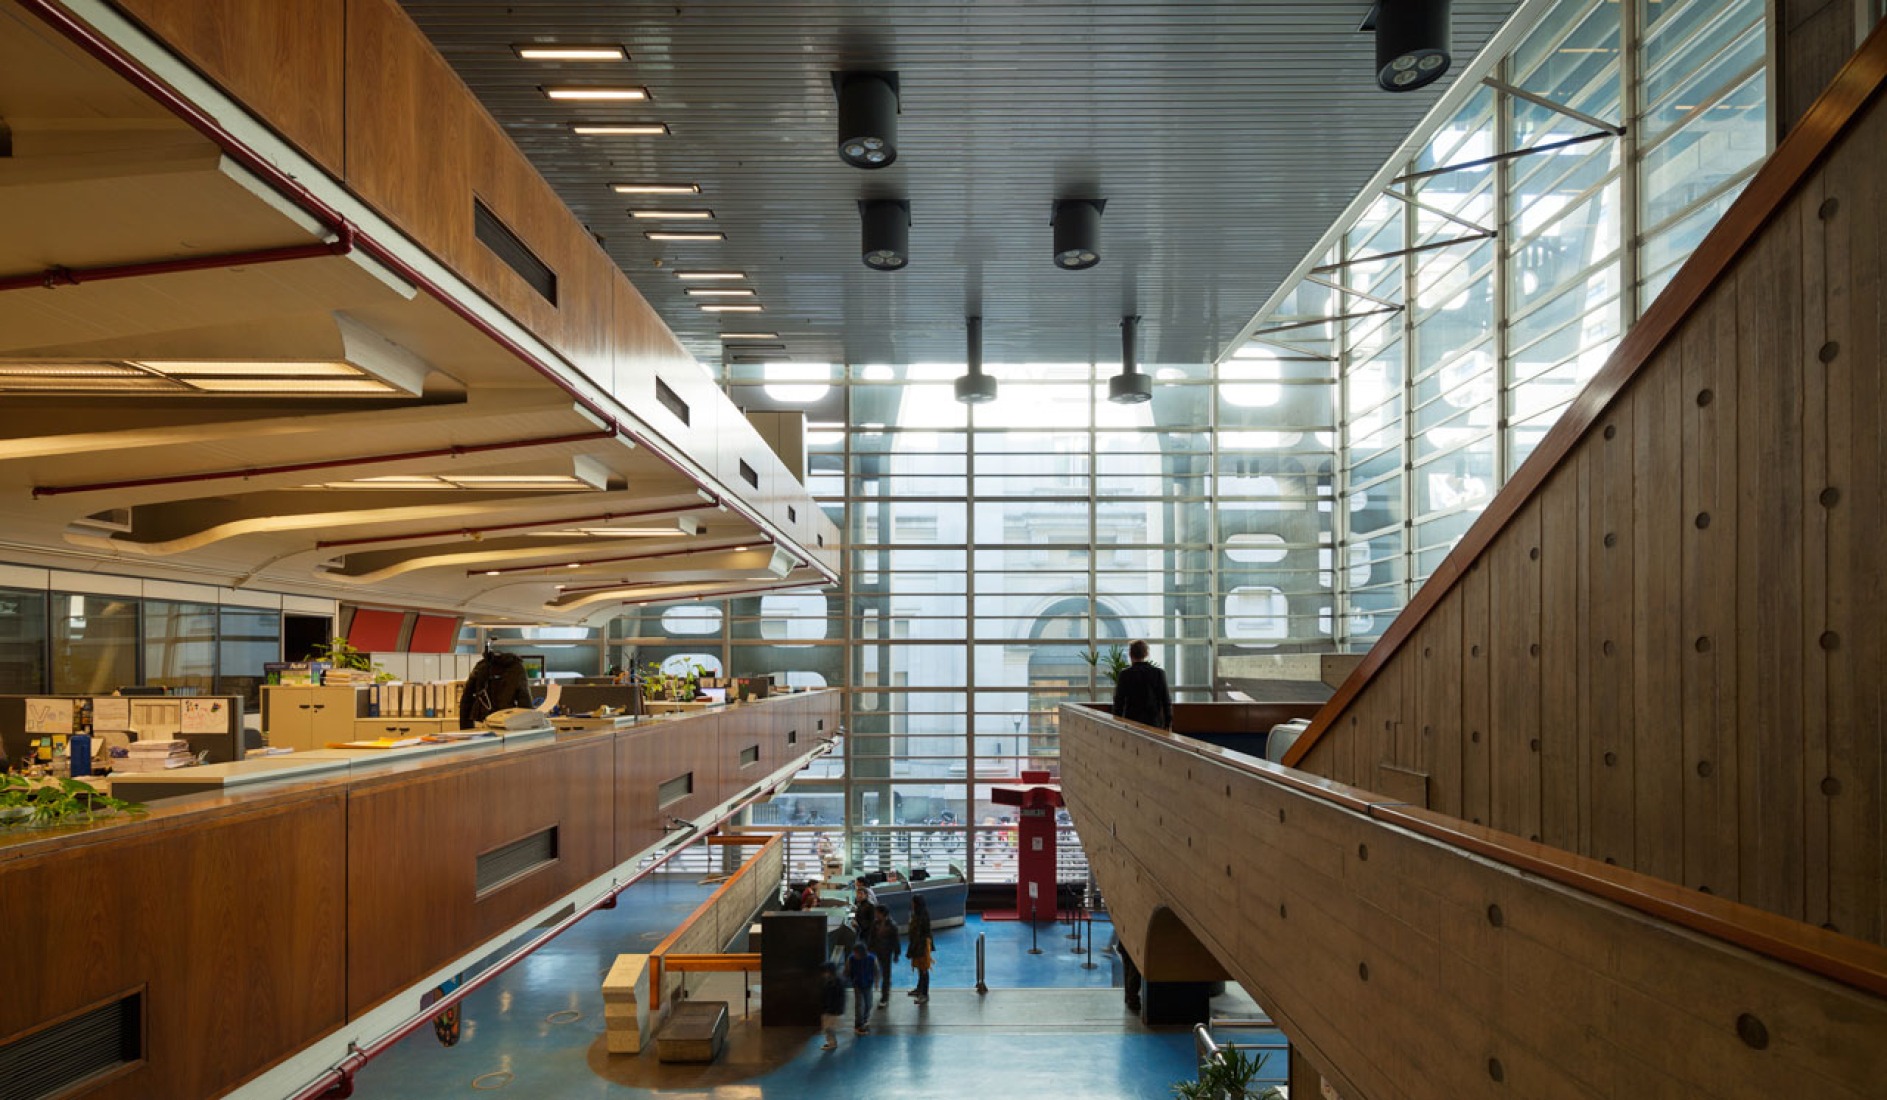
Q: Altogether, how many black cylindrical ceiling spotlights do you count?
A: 6